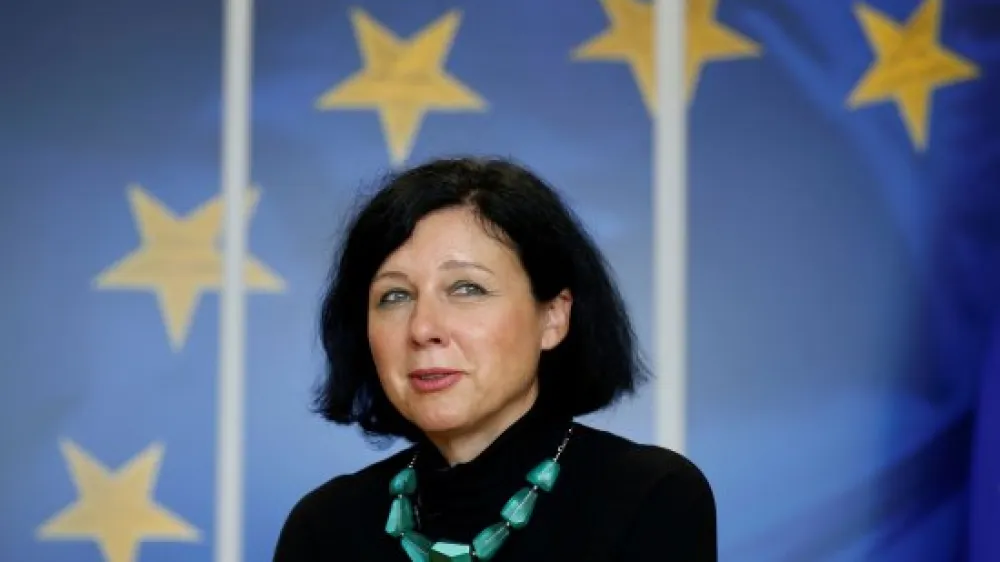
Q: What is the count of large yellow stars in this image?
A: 5